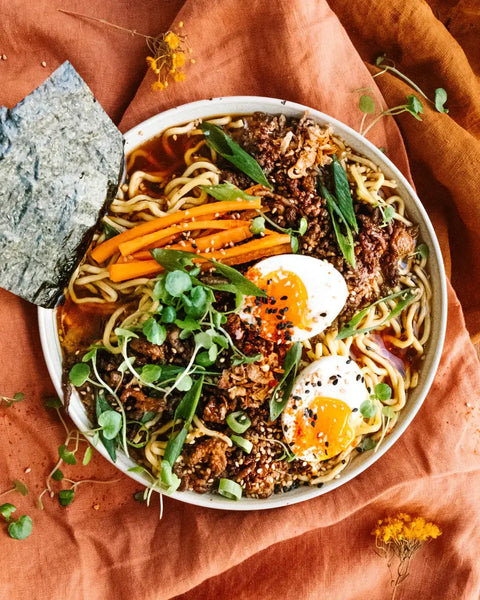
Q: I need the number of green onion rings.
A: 3